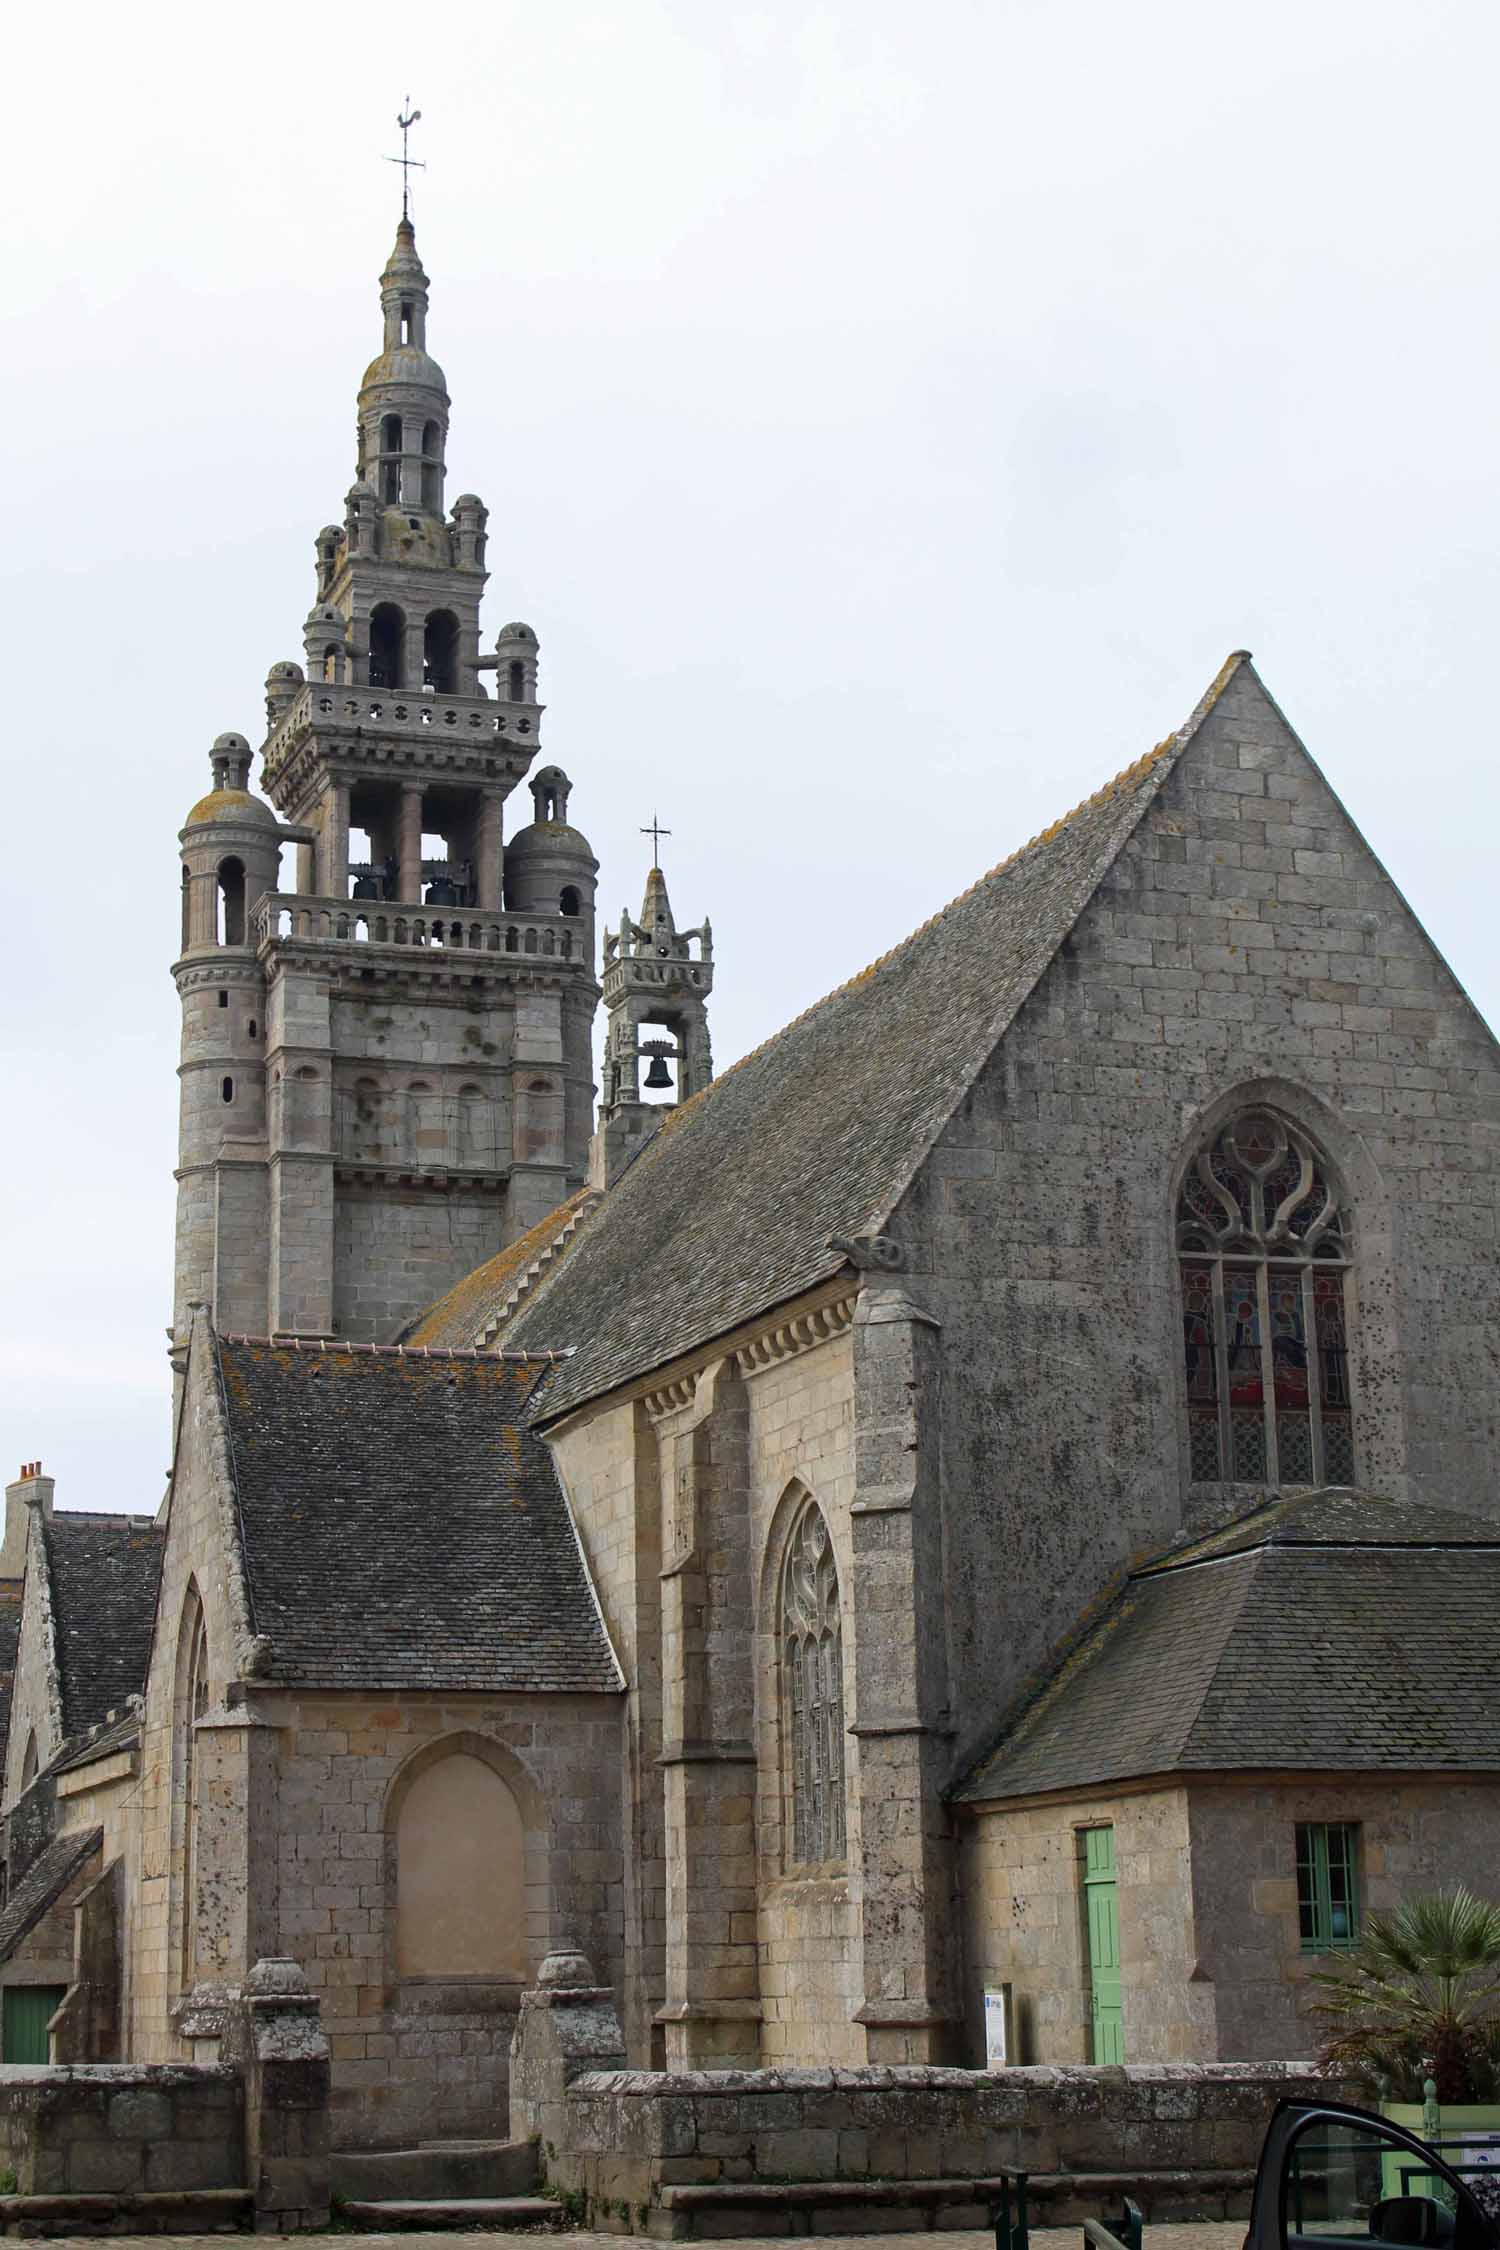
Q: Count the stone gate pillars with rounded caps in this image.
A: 2